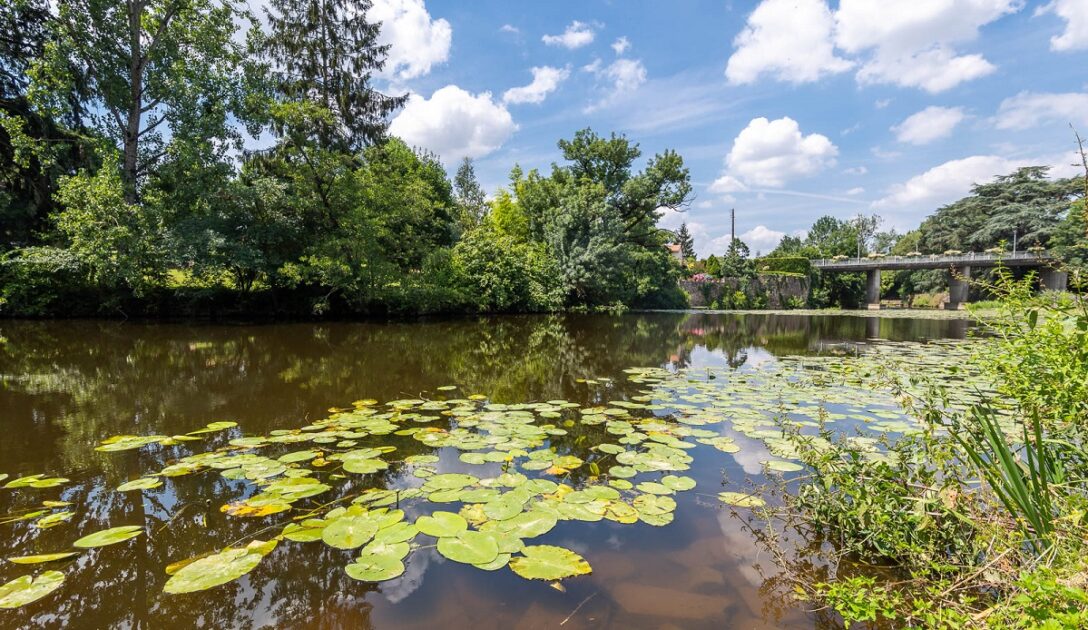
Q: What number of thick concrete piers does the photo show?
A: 3